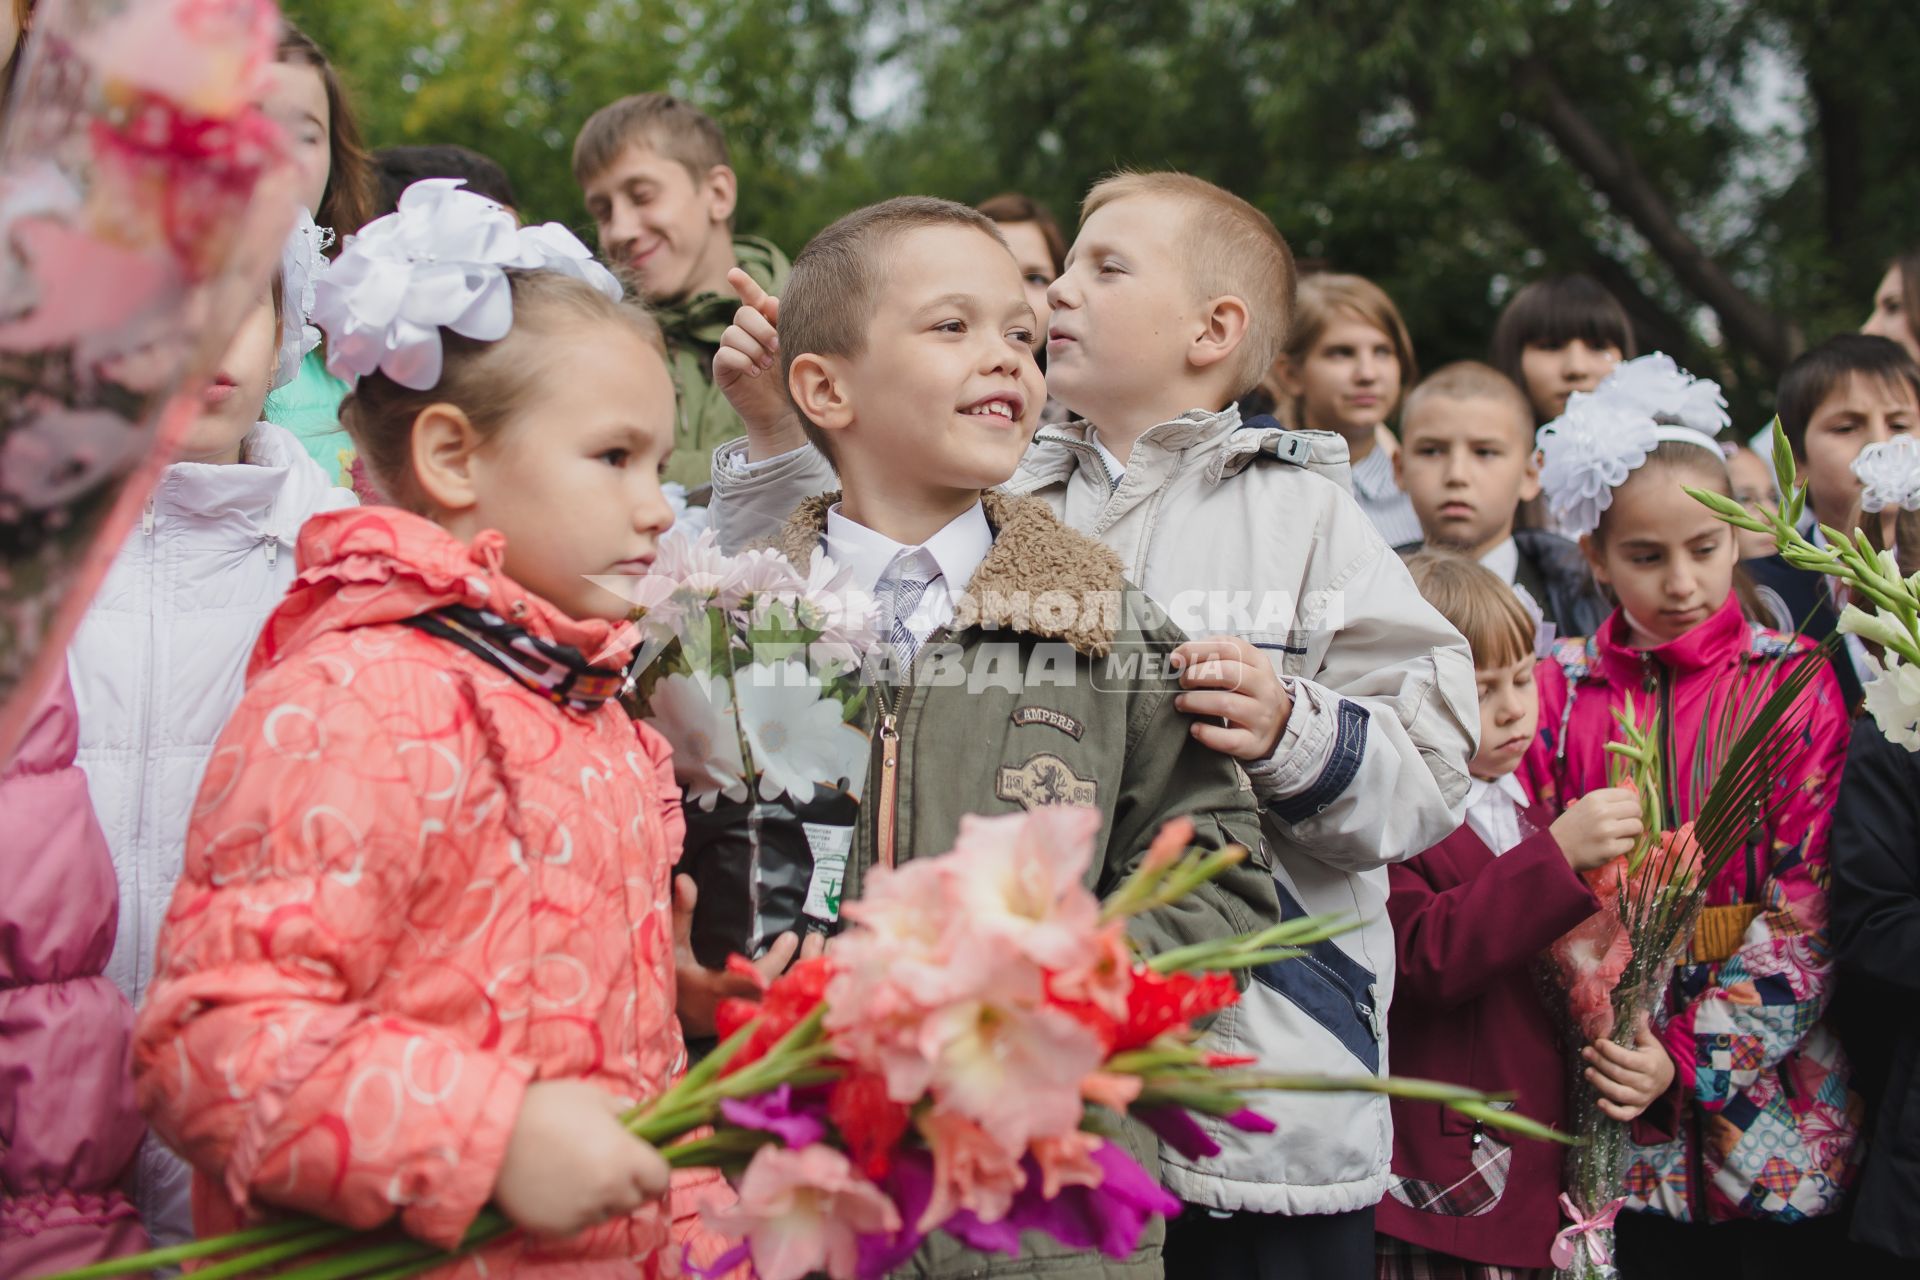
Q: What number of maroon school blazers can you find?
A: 1